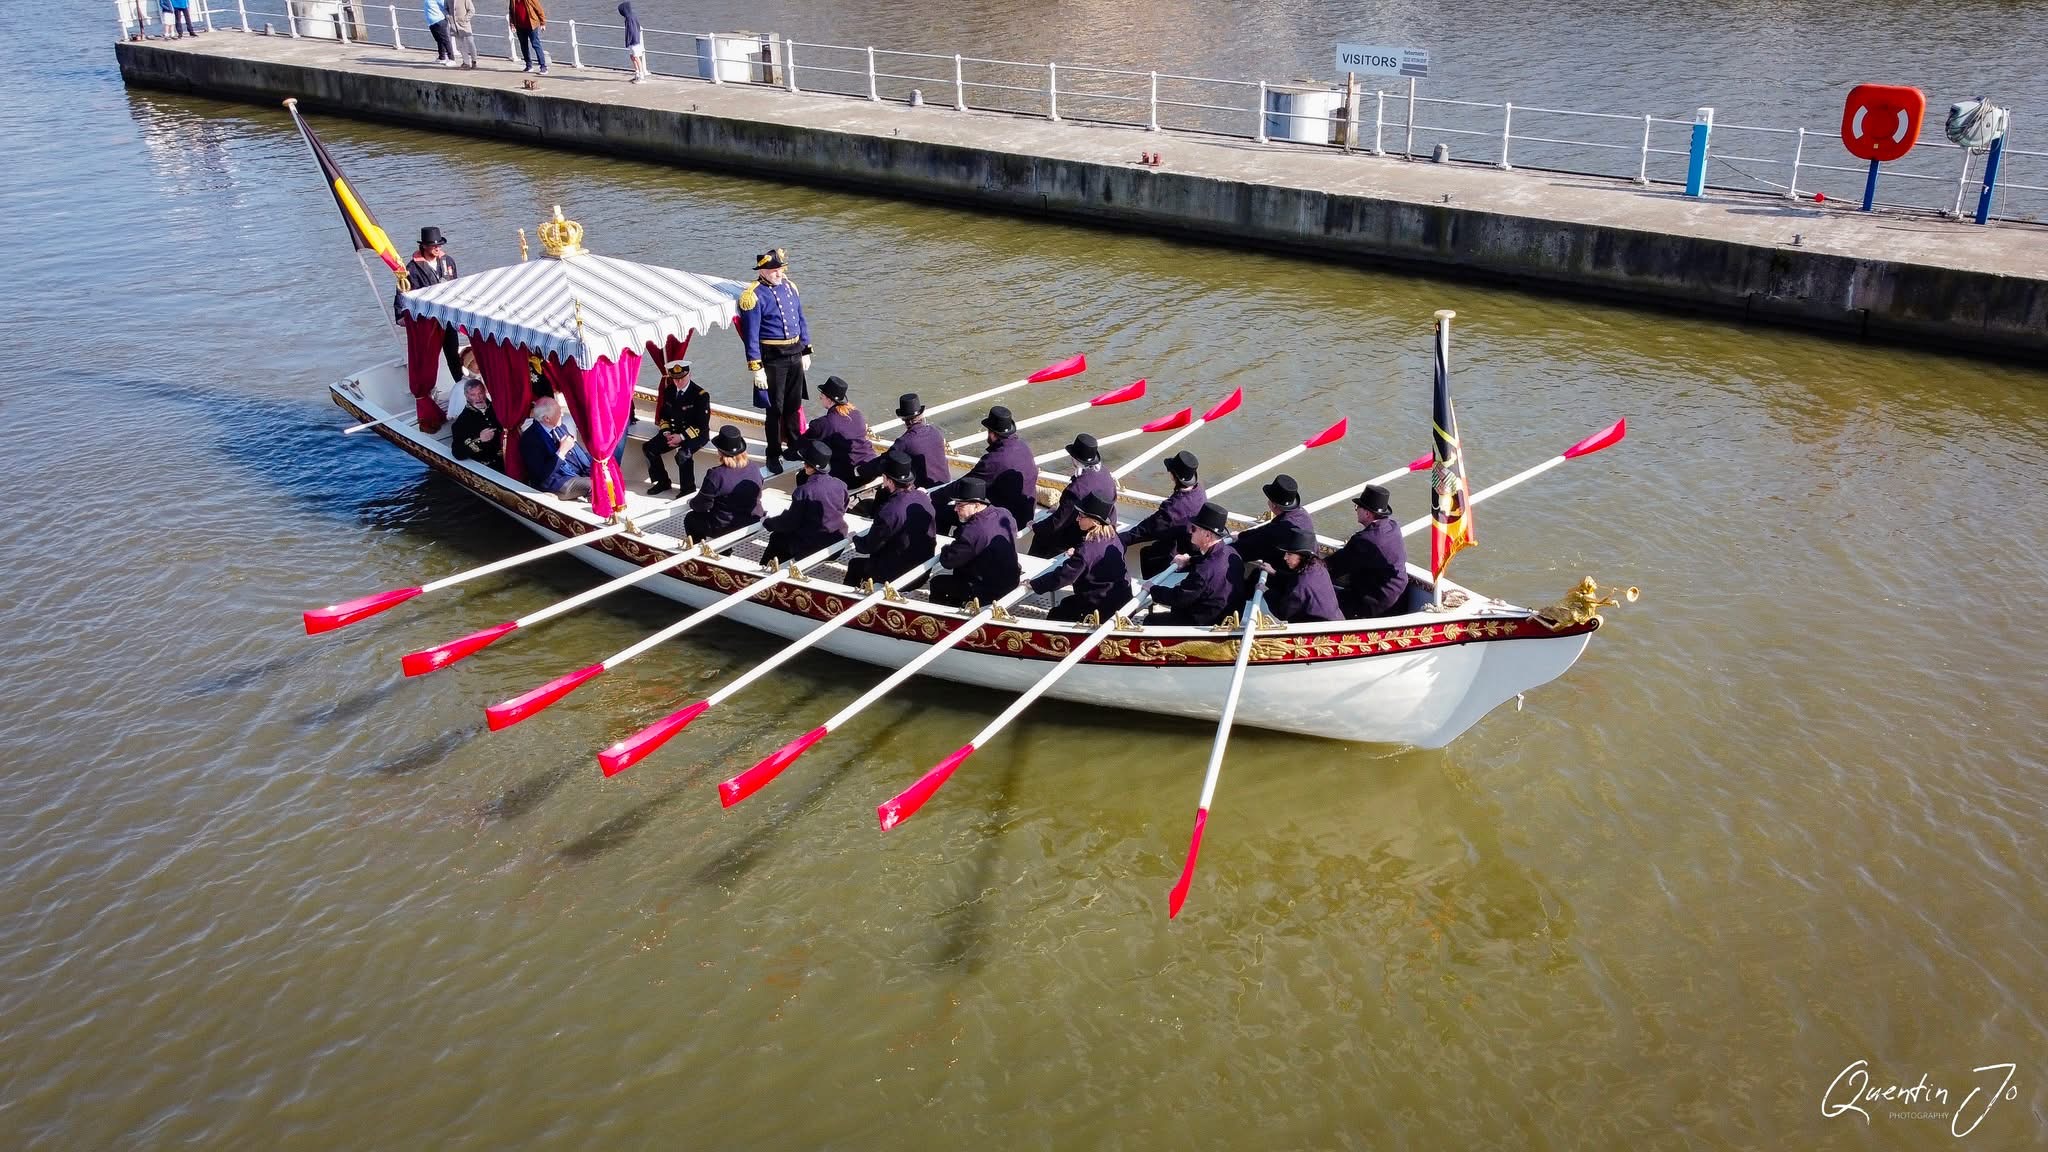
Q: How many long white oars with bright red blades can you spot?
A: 14